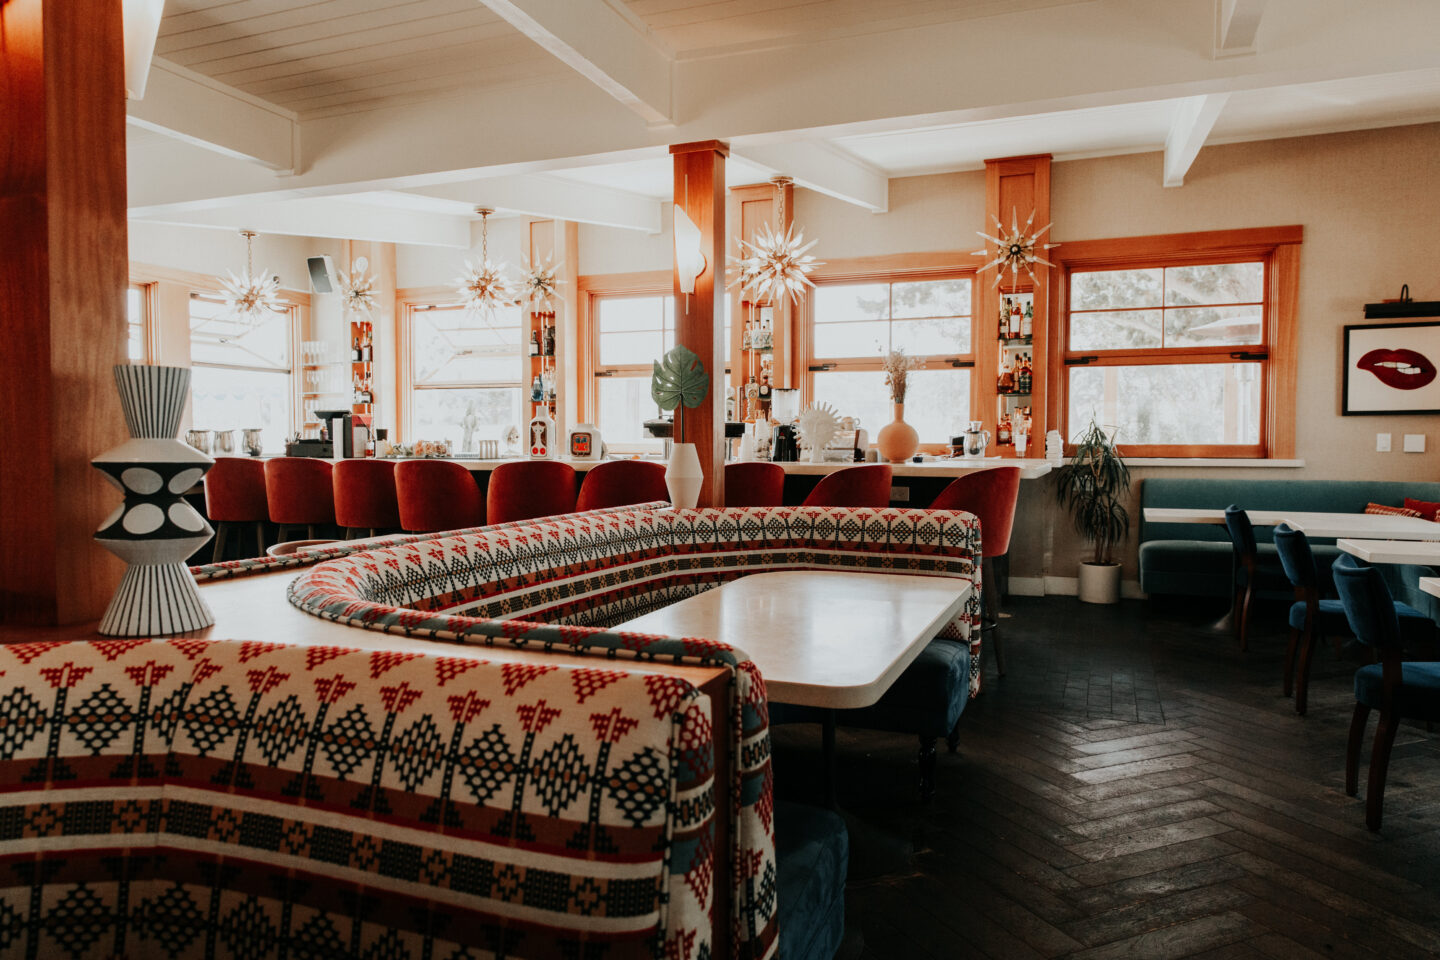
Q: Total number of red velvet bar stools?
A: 9